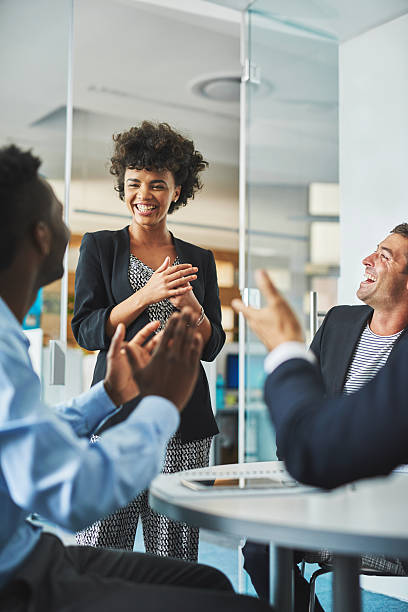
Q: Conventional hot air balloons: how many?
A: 0